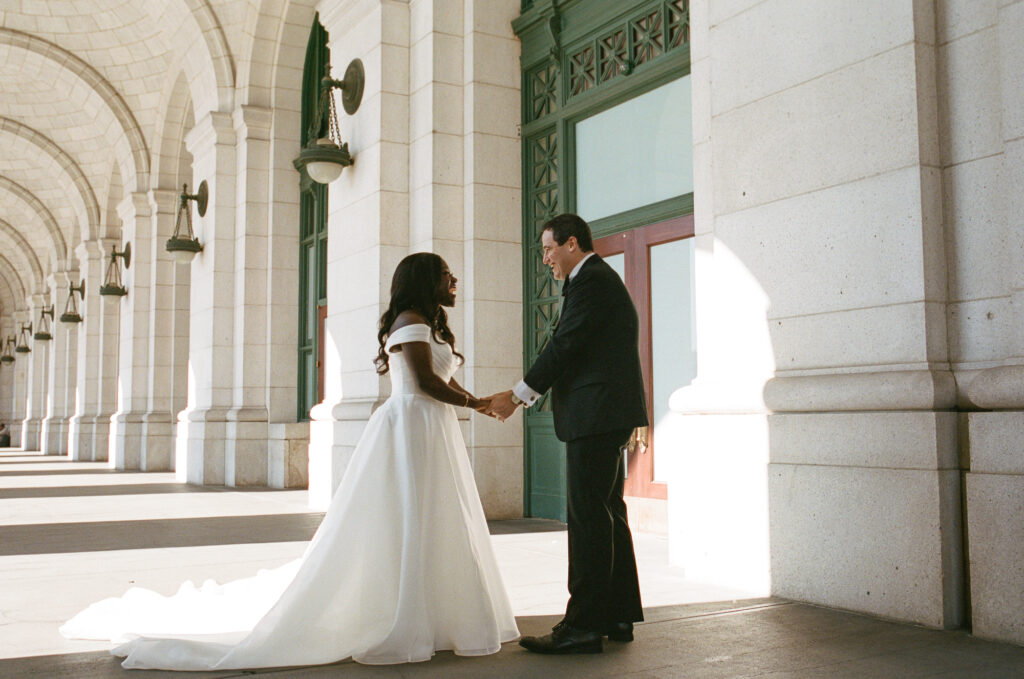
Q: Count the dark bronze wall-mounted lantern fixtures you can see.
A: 7